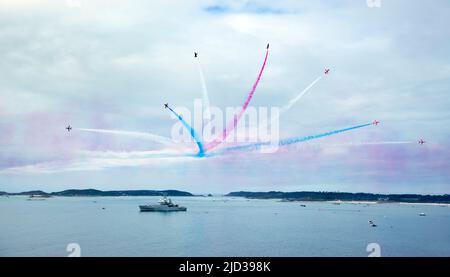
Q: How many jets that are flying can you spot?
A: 7